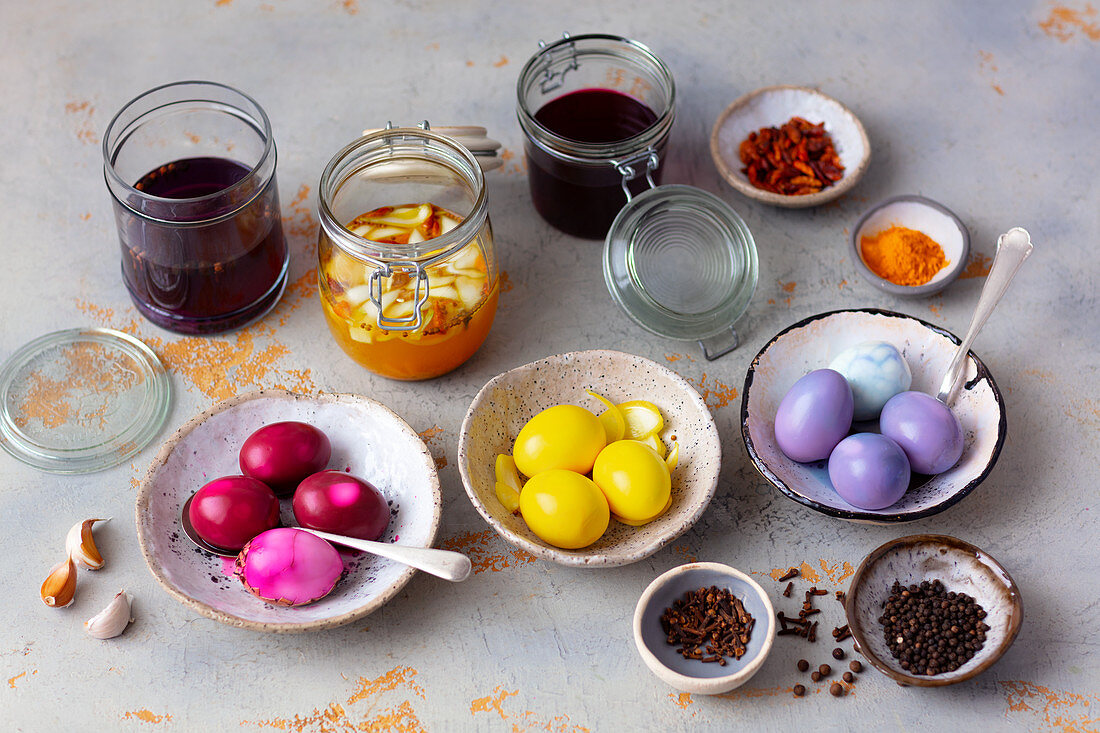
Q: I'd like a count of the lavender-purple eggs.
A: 3